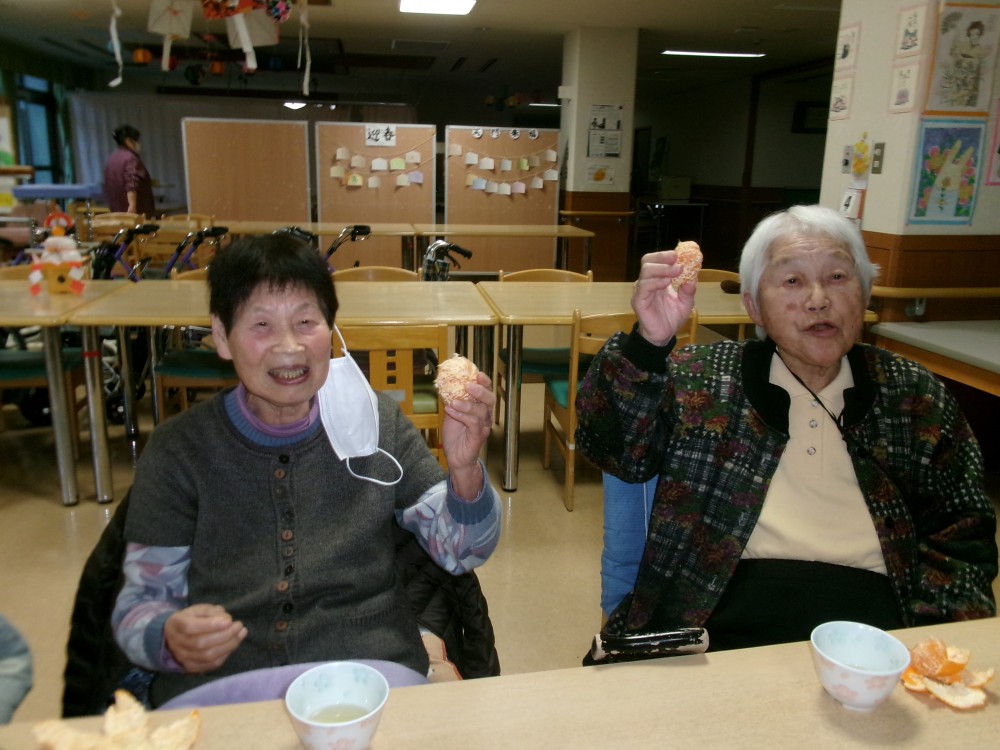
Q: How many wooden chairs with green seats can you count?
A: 5